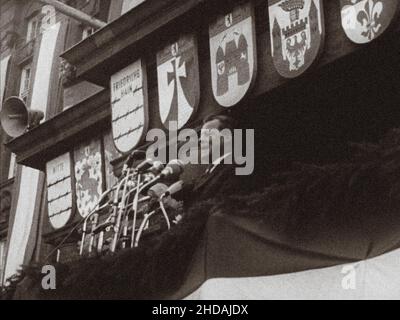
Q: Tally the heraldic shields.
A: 8